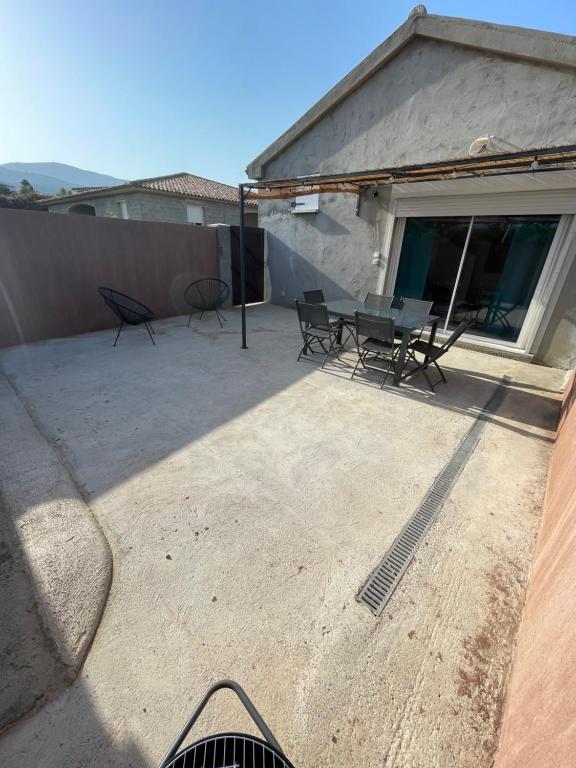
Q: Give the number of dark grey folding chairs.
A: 6